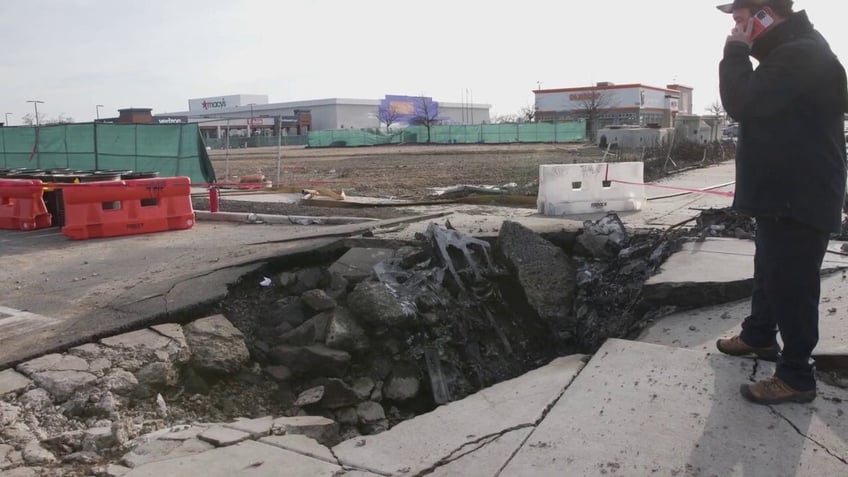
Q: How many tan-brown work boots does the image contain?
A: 2